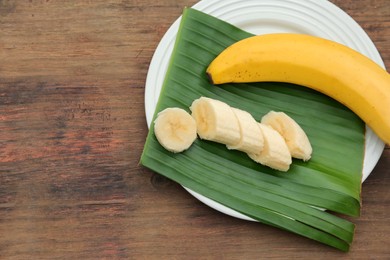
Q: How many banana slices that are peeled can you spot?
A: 5